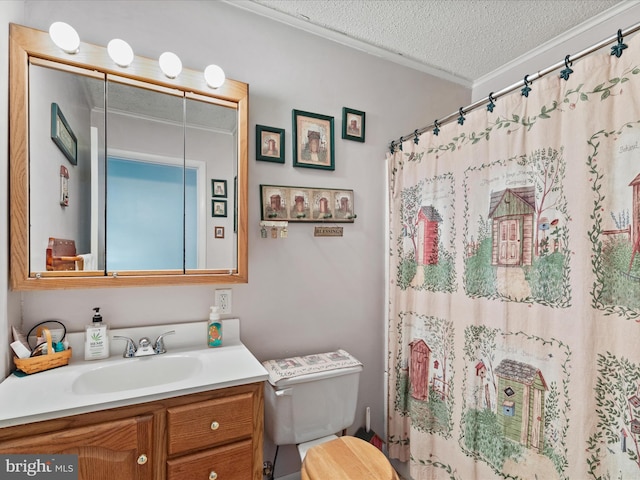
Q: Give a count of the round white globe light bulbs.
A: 4